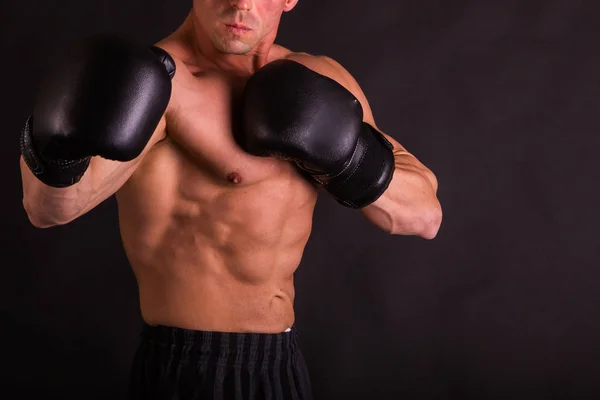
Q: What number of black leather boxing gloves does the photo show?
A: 2